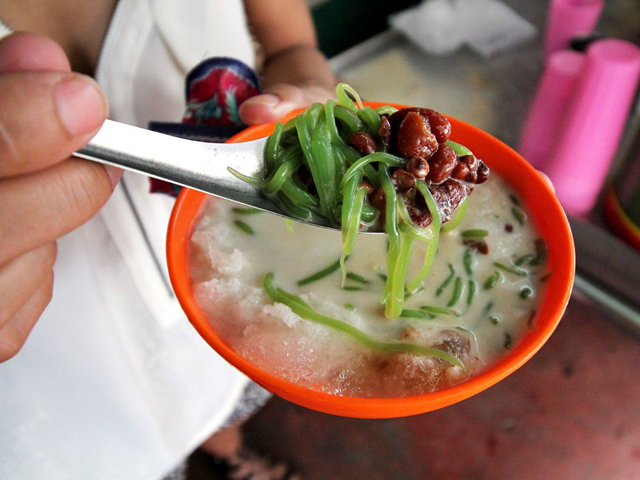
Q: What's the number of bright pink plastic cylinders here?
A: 3